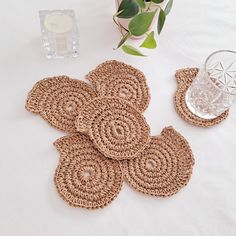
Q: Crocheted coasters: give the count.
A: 6